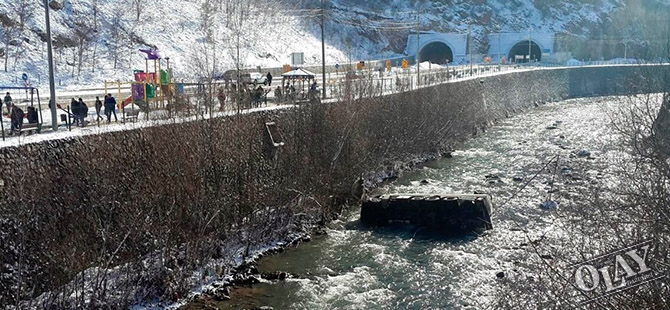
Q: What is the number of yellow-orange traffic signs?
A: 4